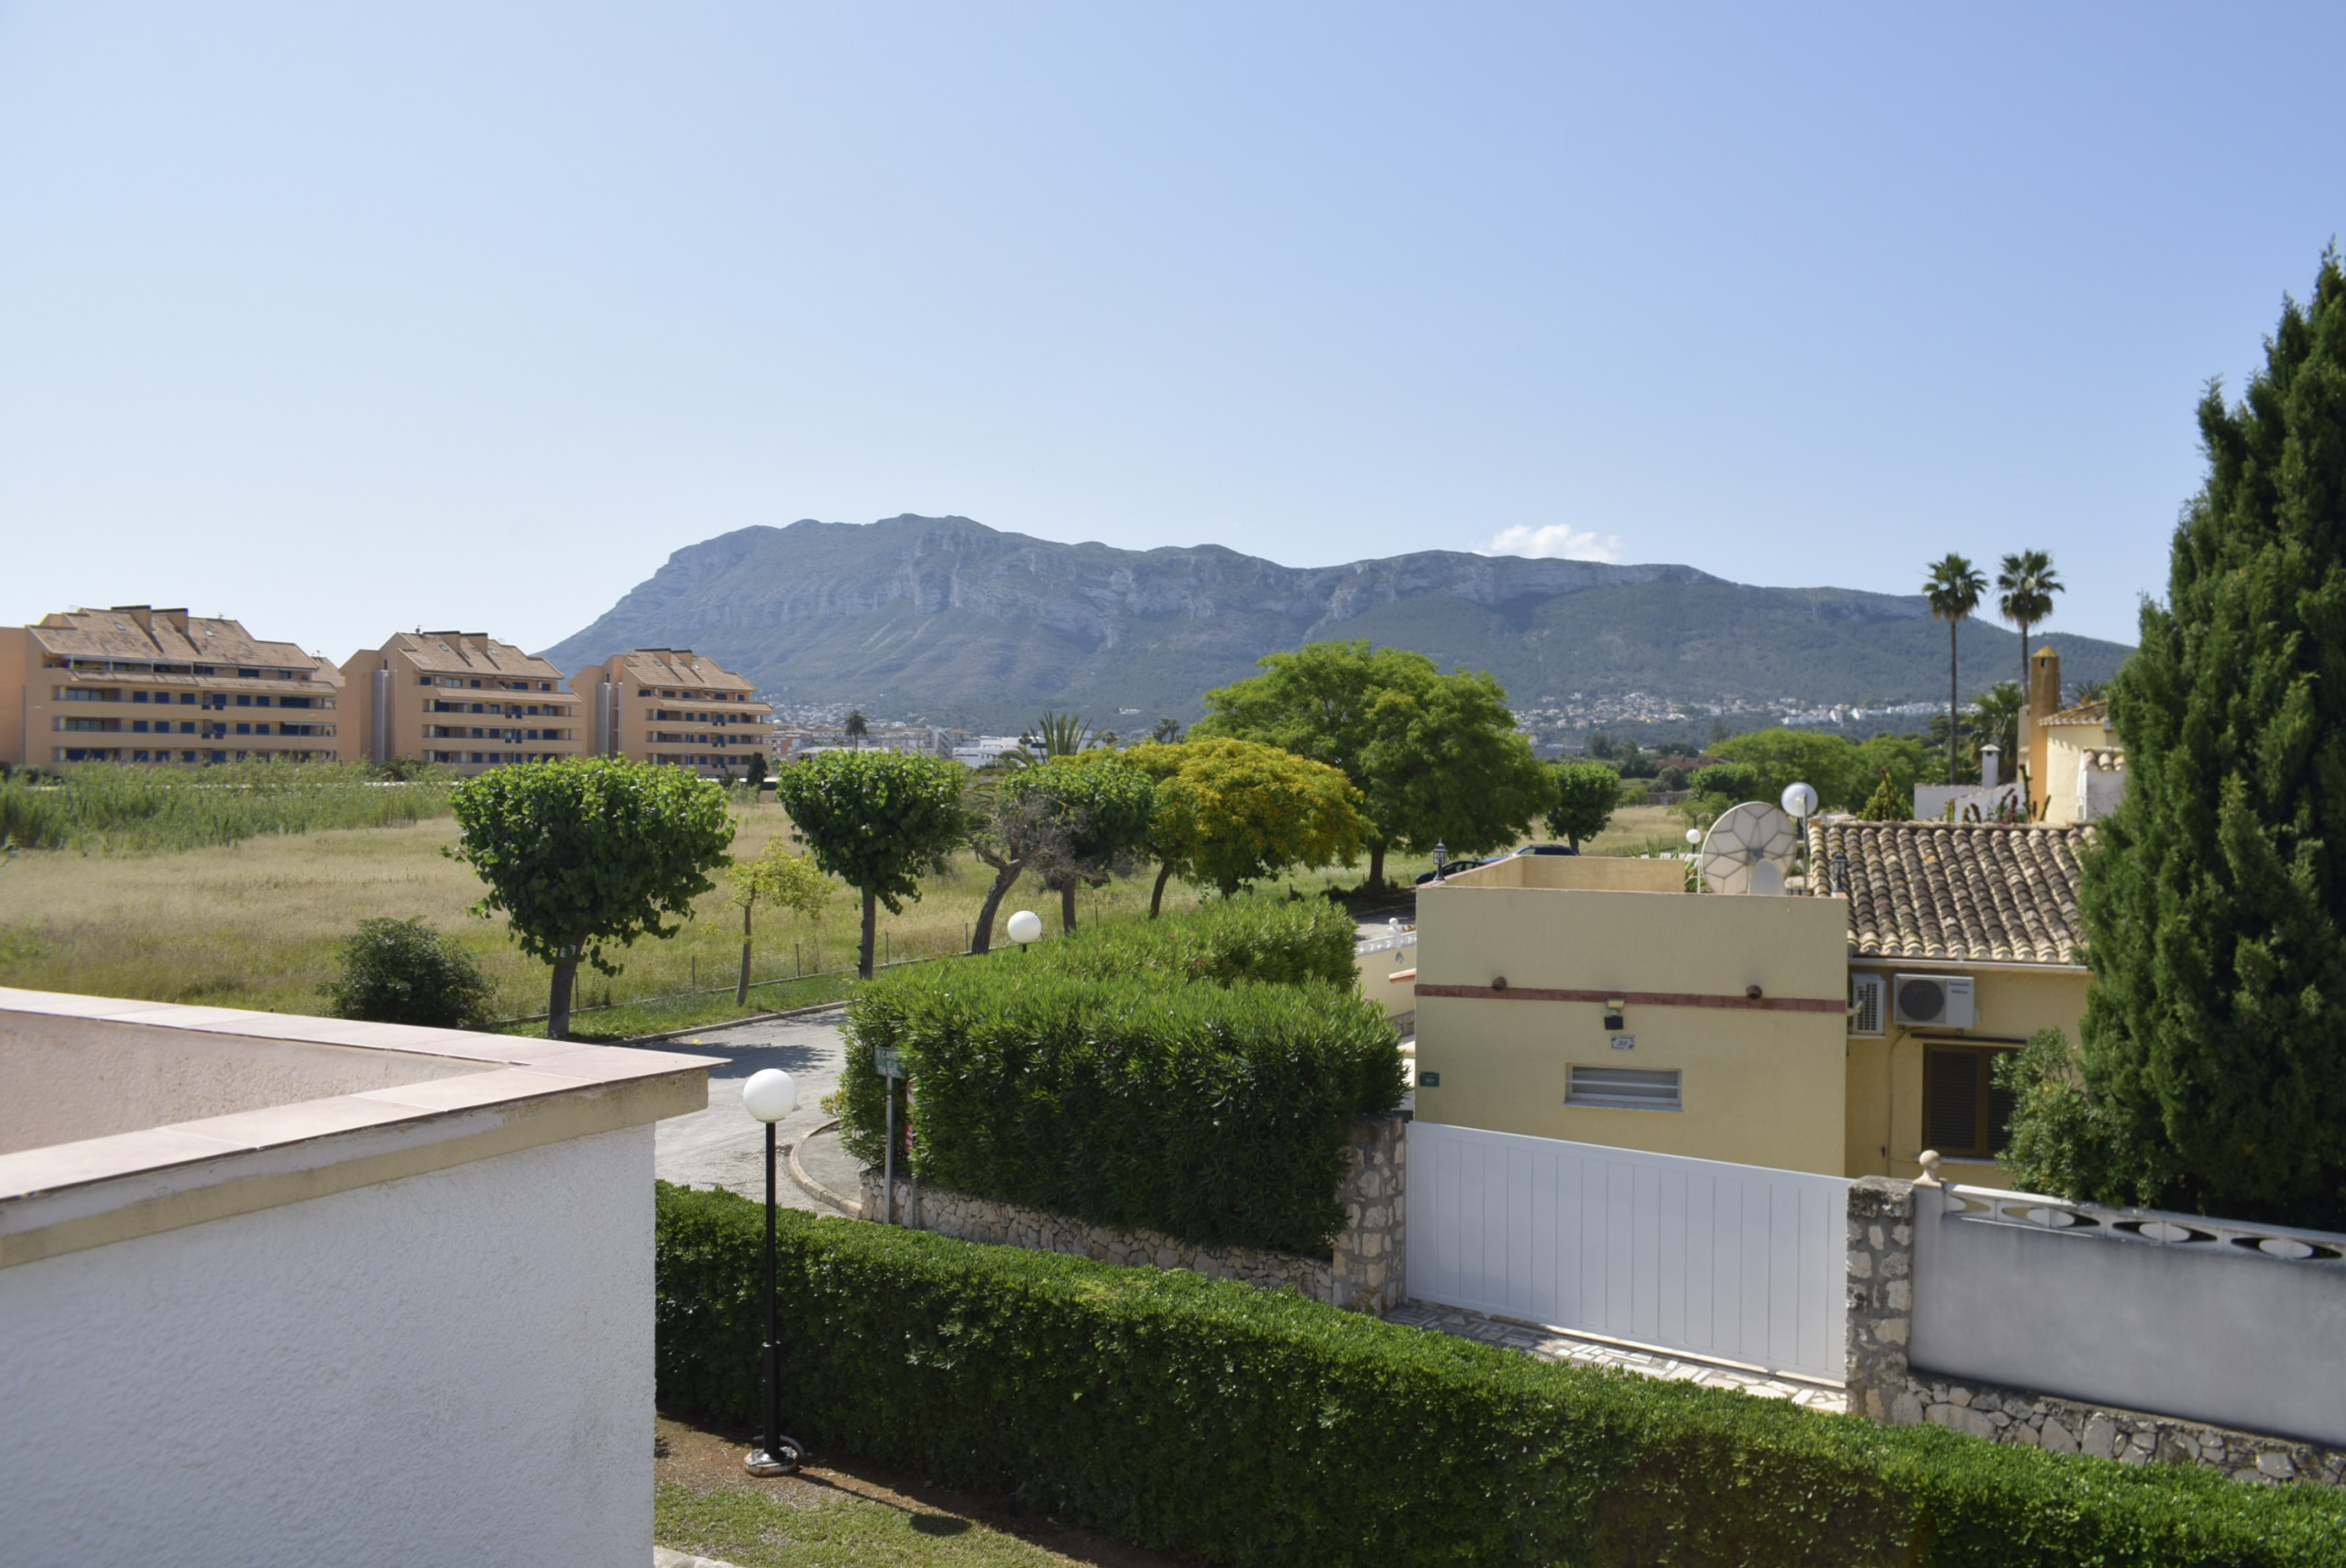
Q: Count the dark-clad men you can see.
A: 0